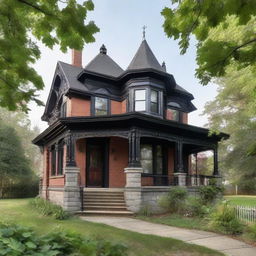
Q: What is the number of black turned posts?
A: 4